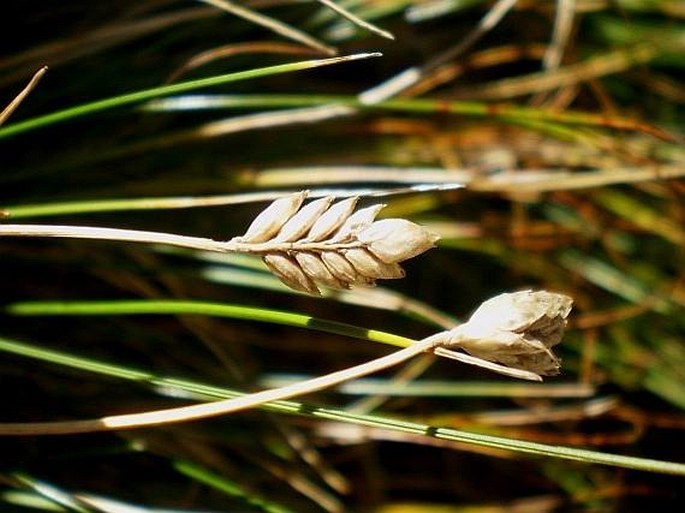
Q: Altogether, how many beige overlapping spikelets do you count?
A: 9